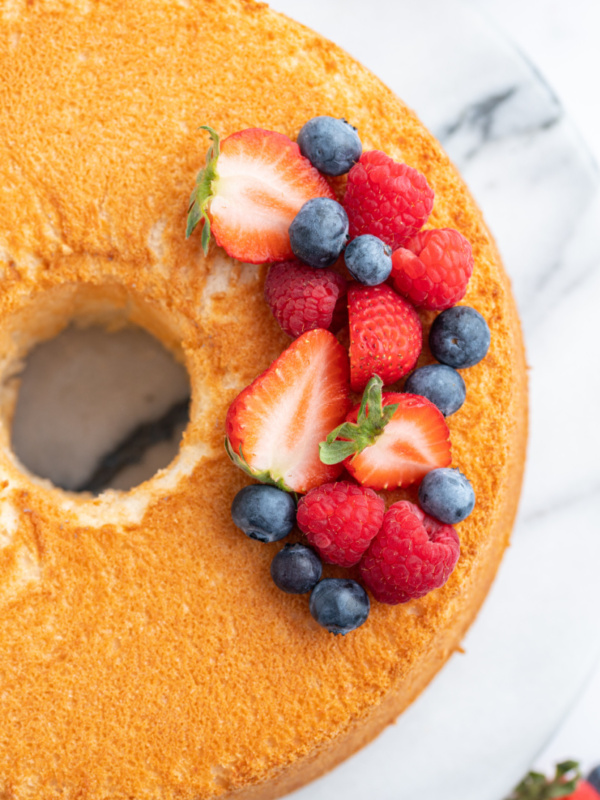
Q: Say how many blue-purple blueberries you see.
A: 9